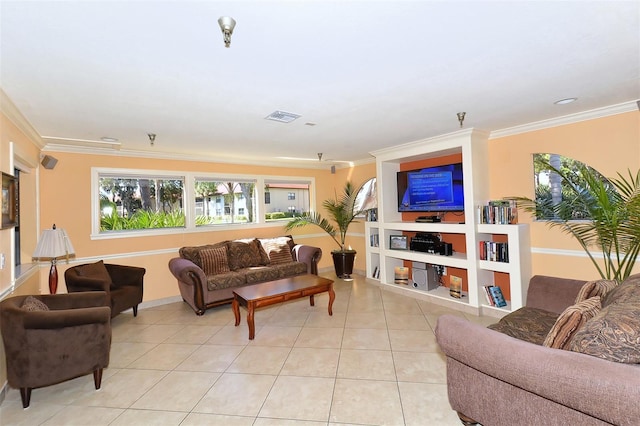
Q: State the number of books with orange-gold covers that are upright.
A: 2